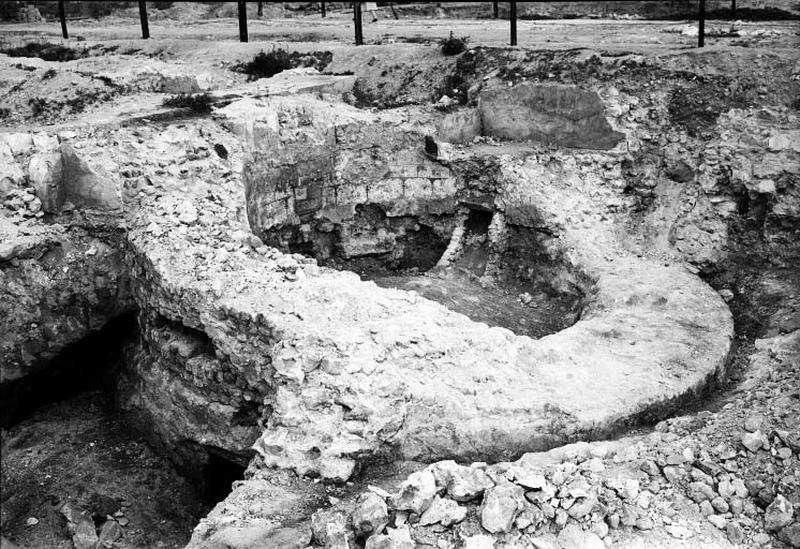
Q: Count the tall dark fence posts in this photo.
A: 6